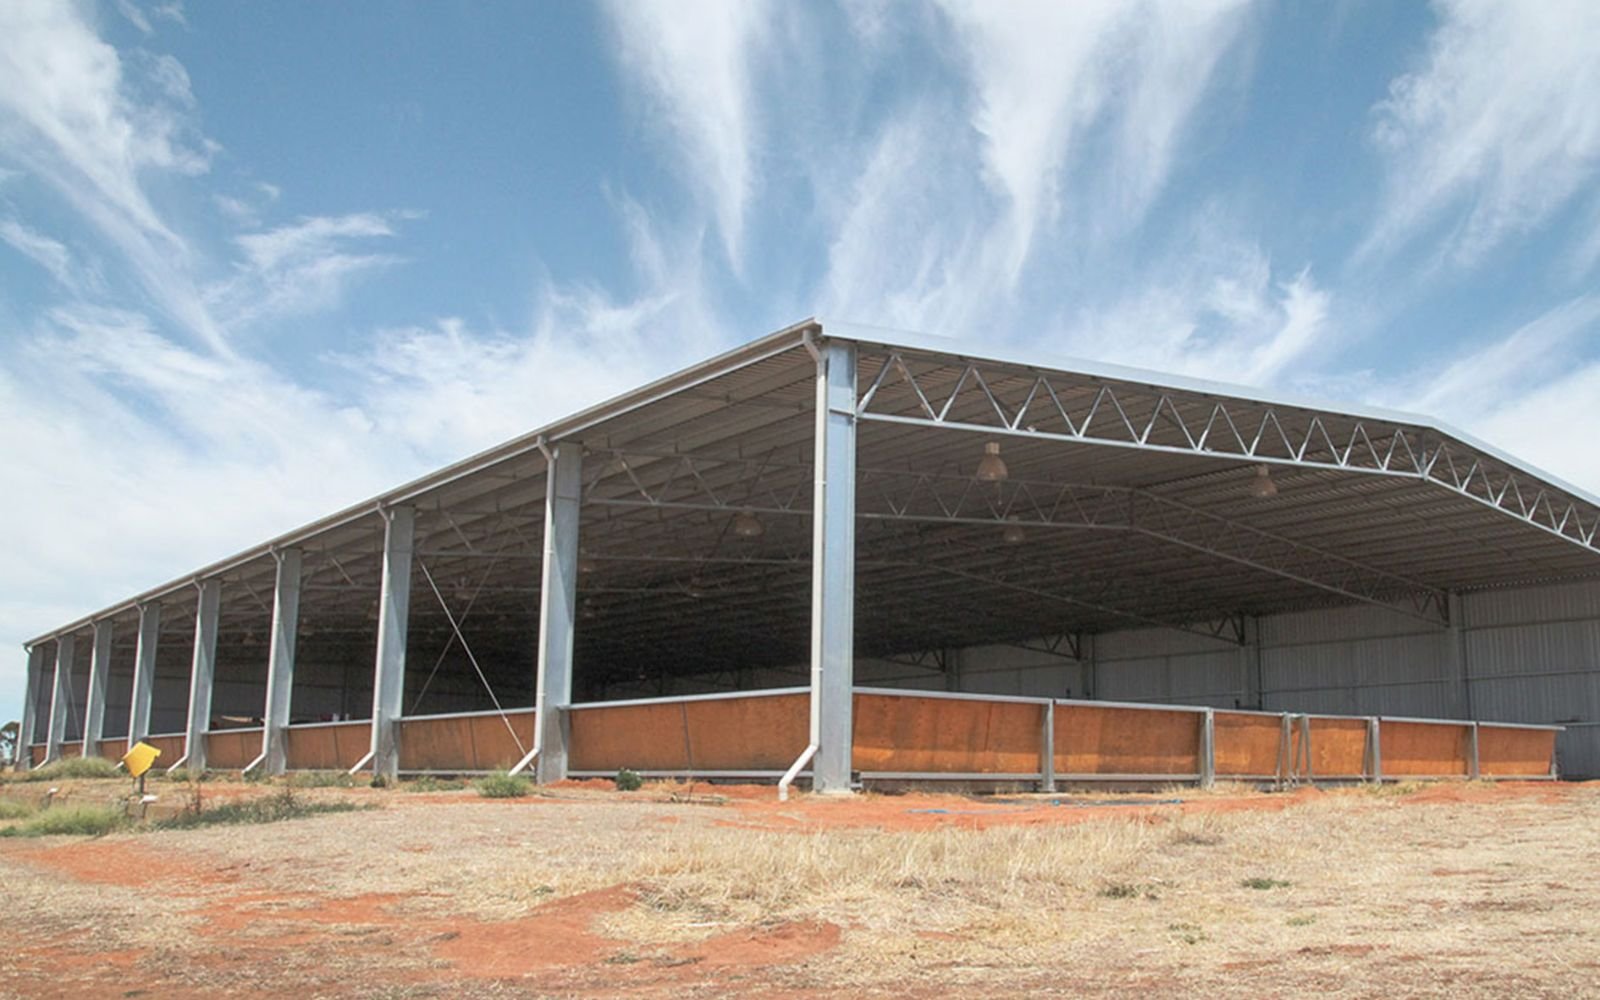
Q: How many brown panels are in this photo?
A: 14